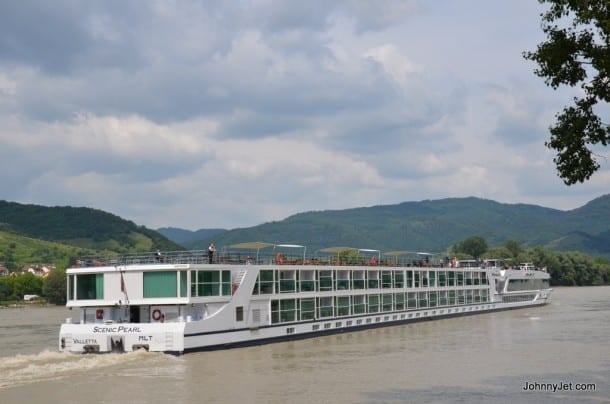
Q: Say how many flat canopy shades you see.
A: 6